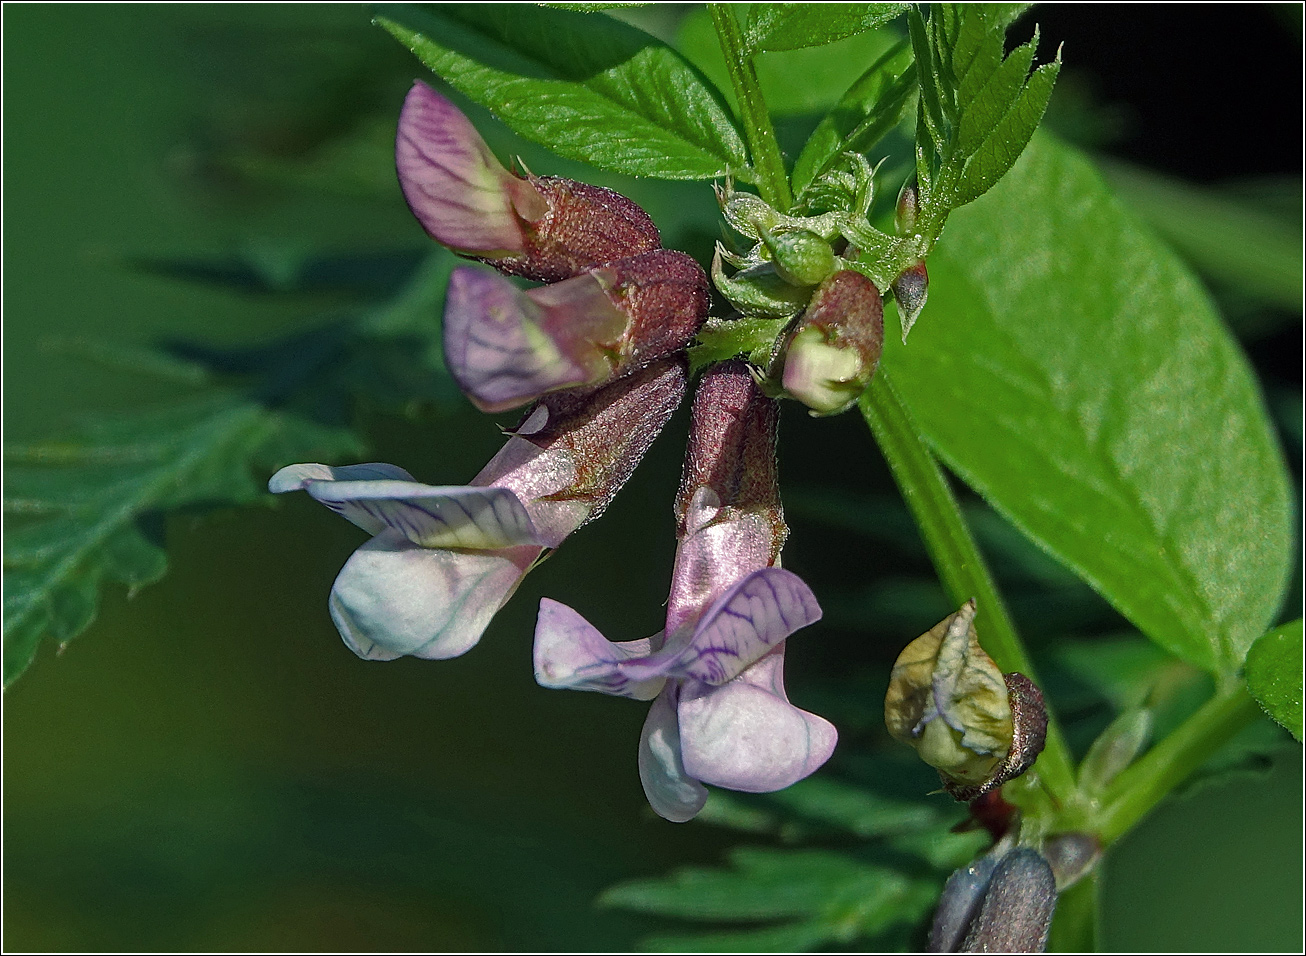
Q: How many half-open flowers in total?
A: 2